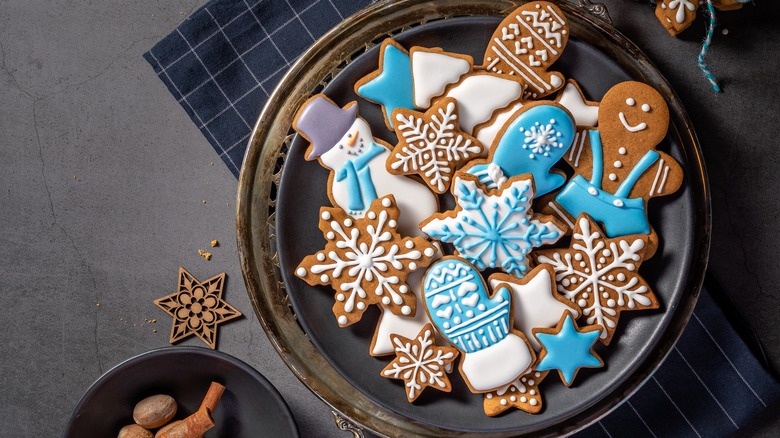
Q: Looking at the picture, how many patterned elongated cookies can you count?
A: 3